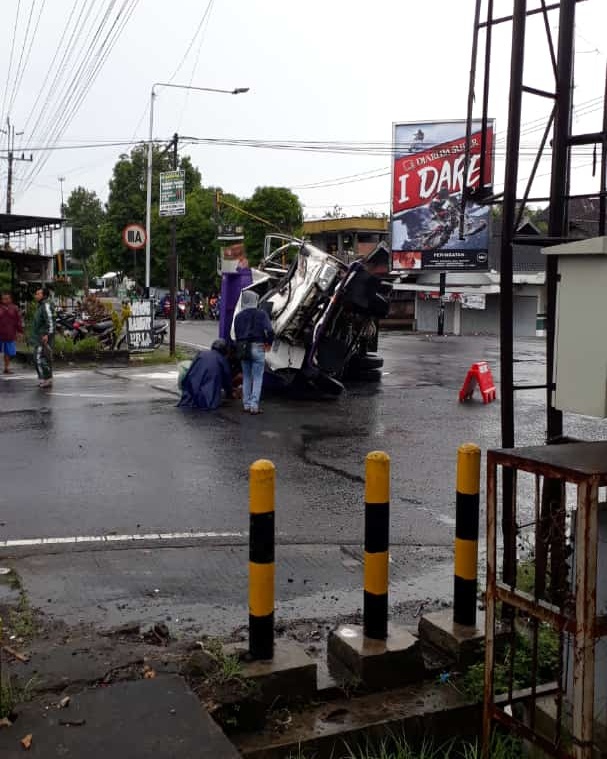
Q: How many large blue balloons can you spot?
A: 0